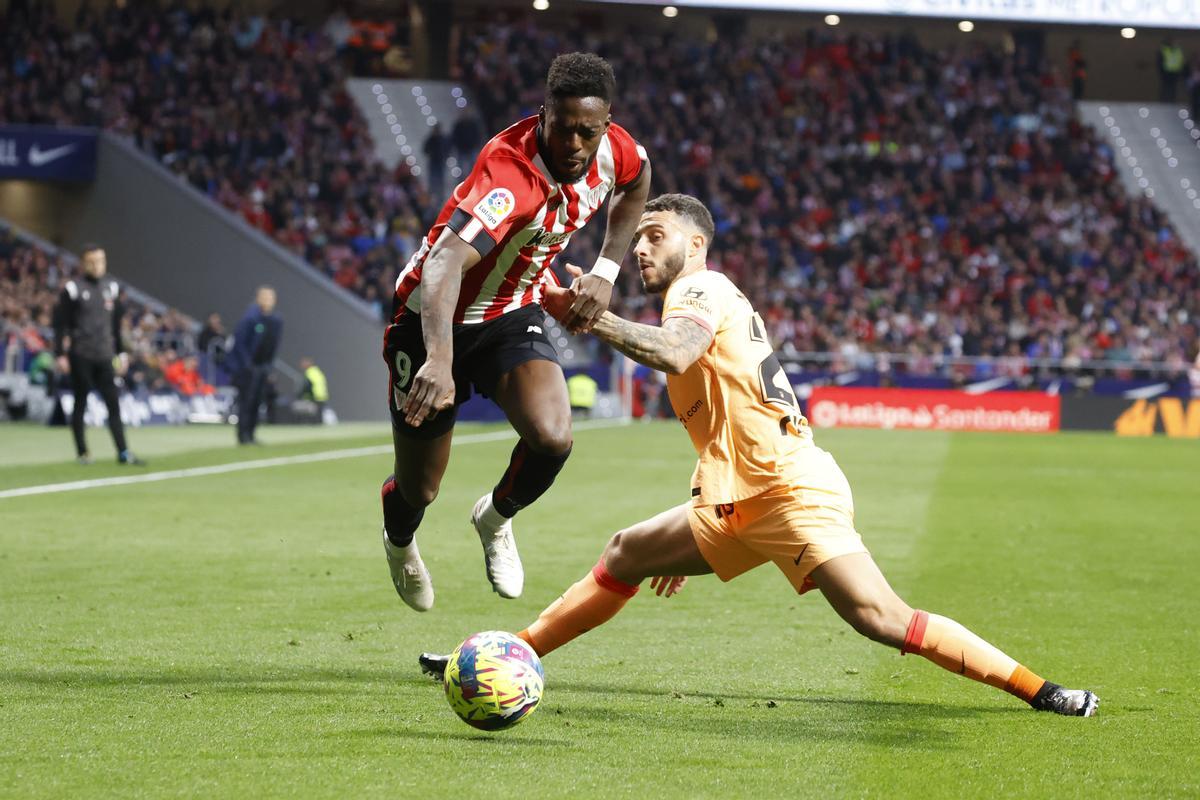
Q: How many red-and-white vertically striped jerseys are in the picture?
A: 1